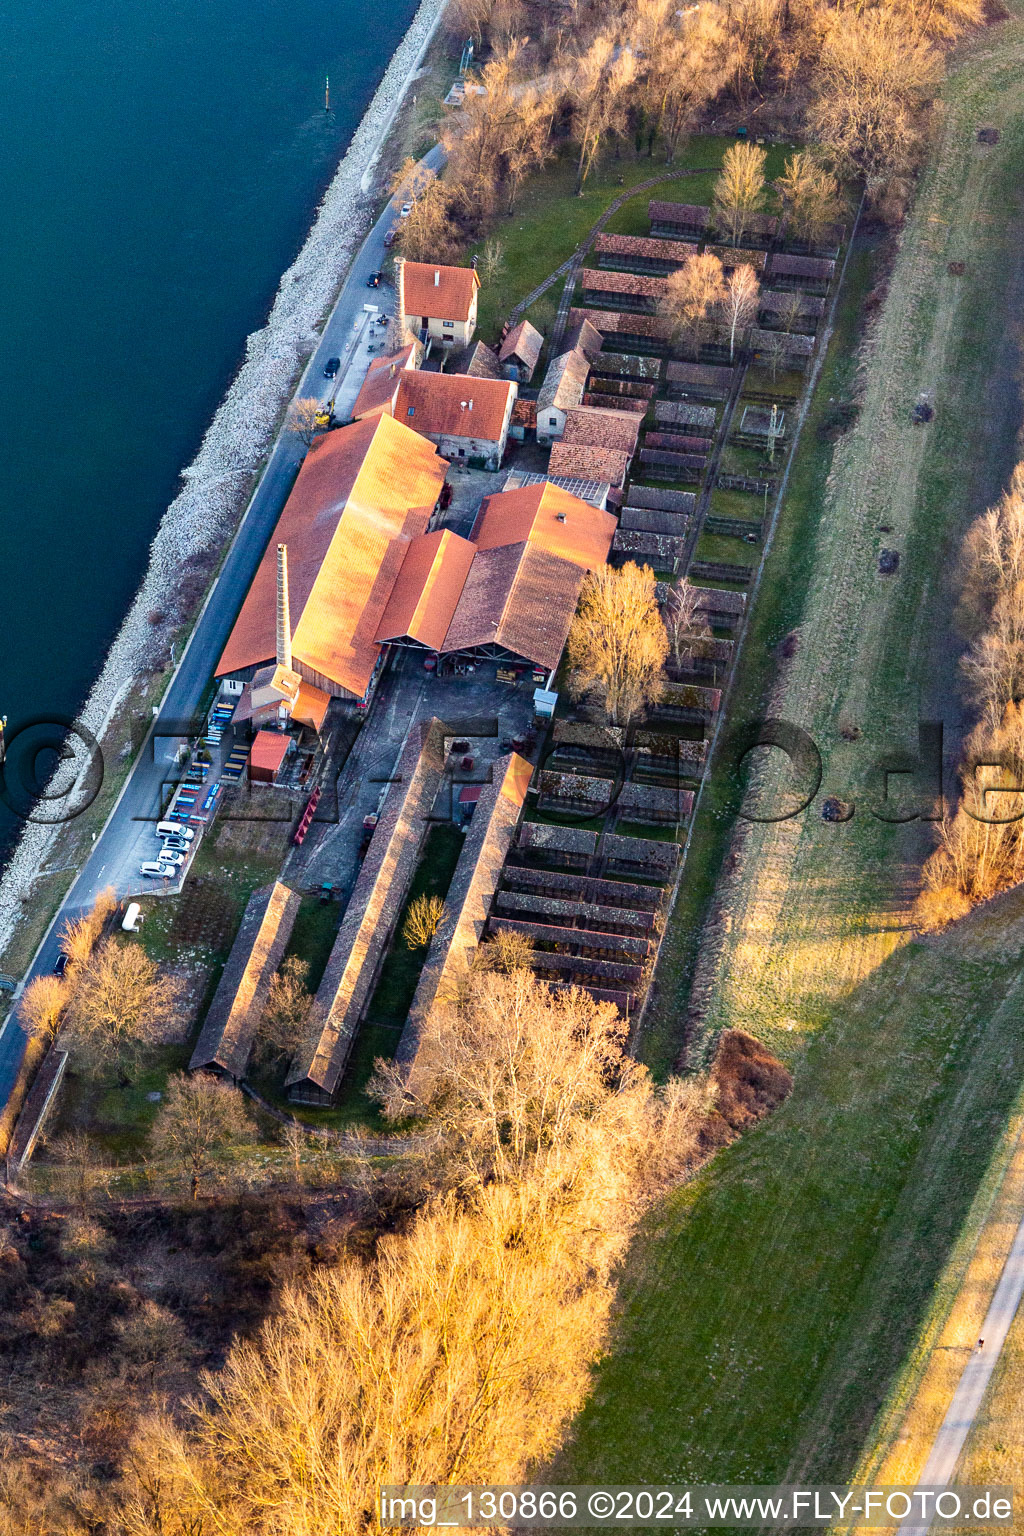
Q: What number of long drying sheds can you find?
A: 3